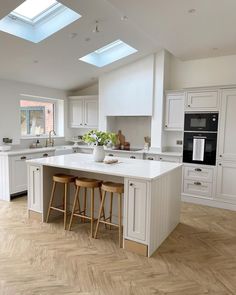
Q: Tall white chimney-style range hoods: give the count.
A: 1